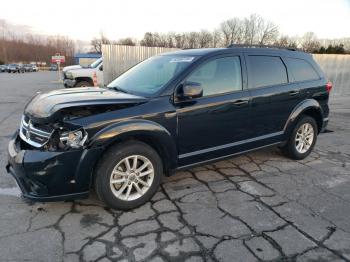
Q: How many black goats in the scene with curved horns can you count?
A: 0